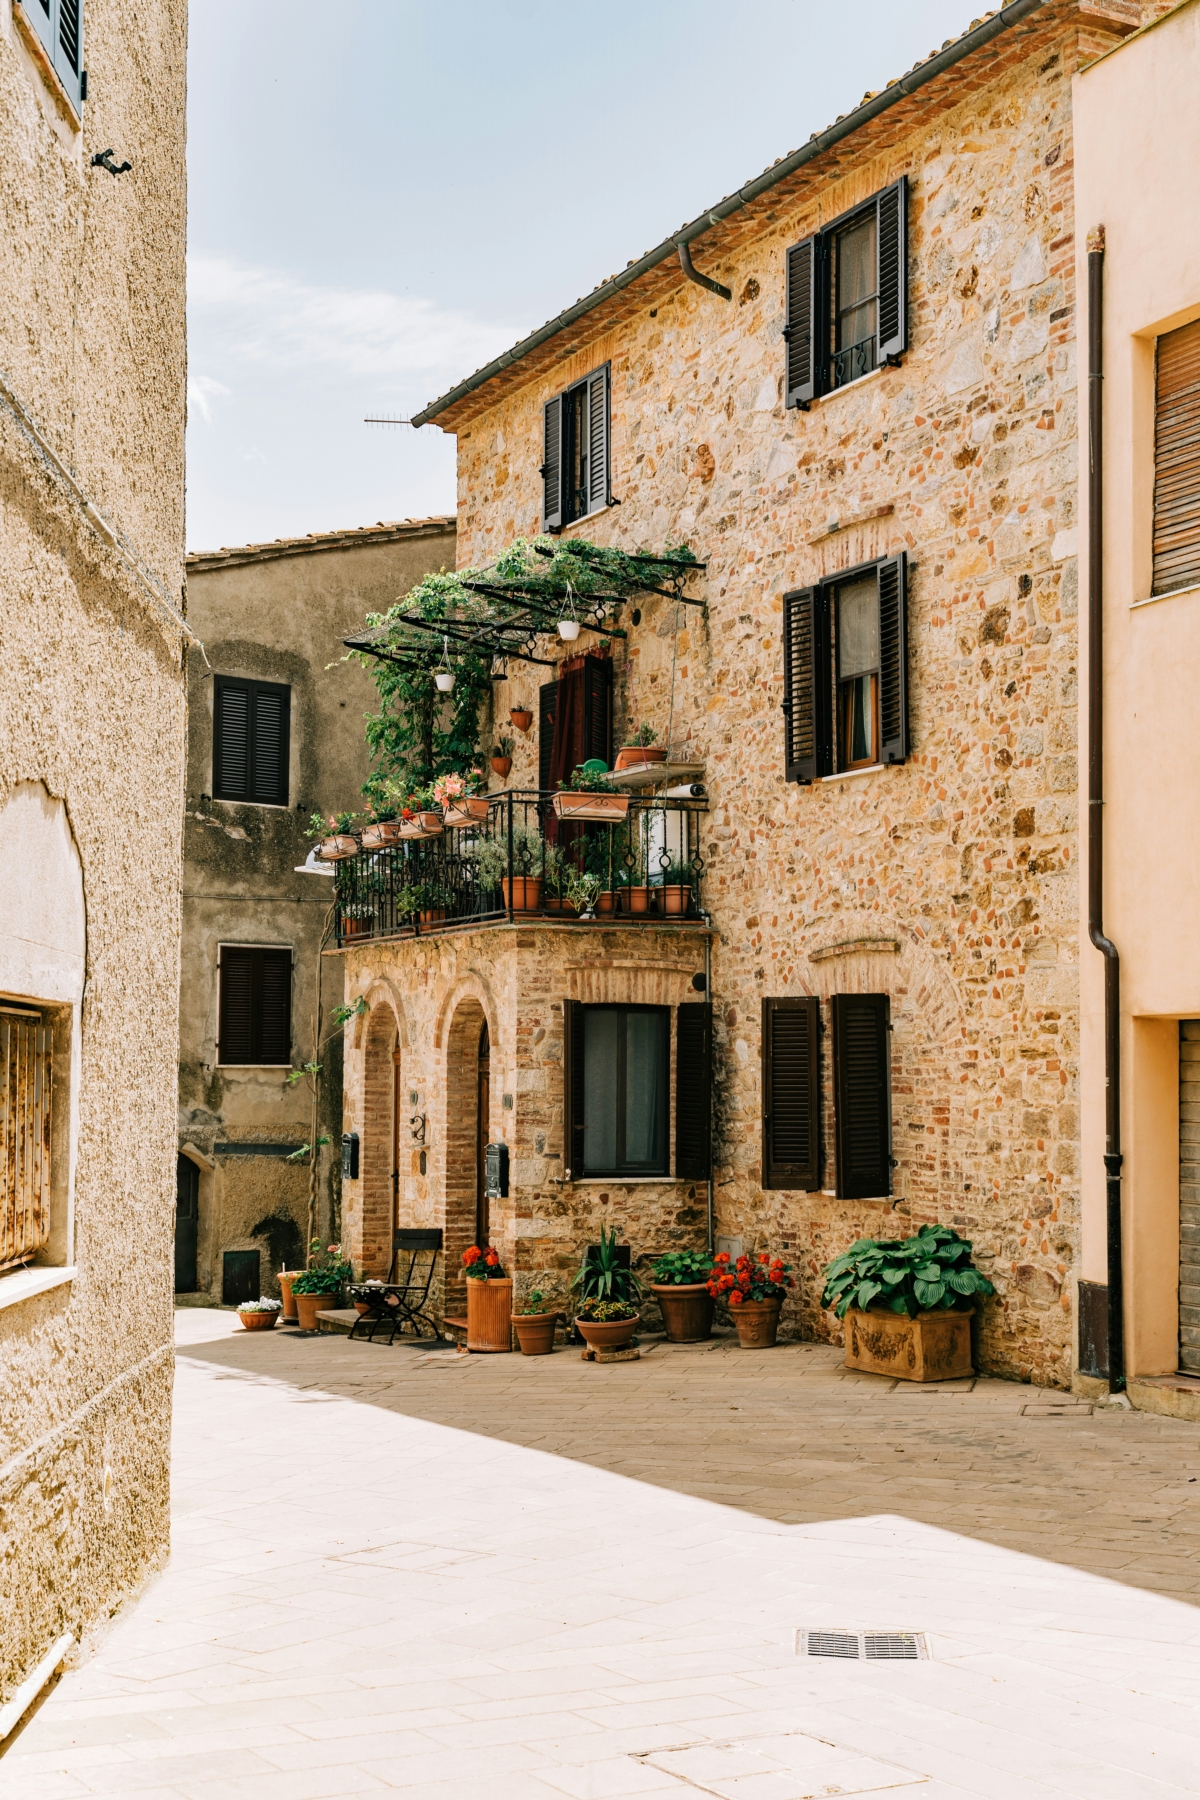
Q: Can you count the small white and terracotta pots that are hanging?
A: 4